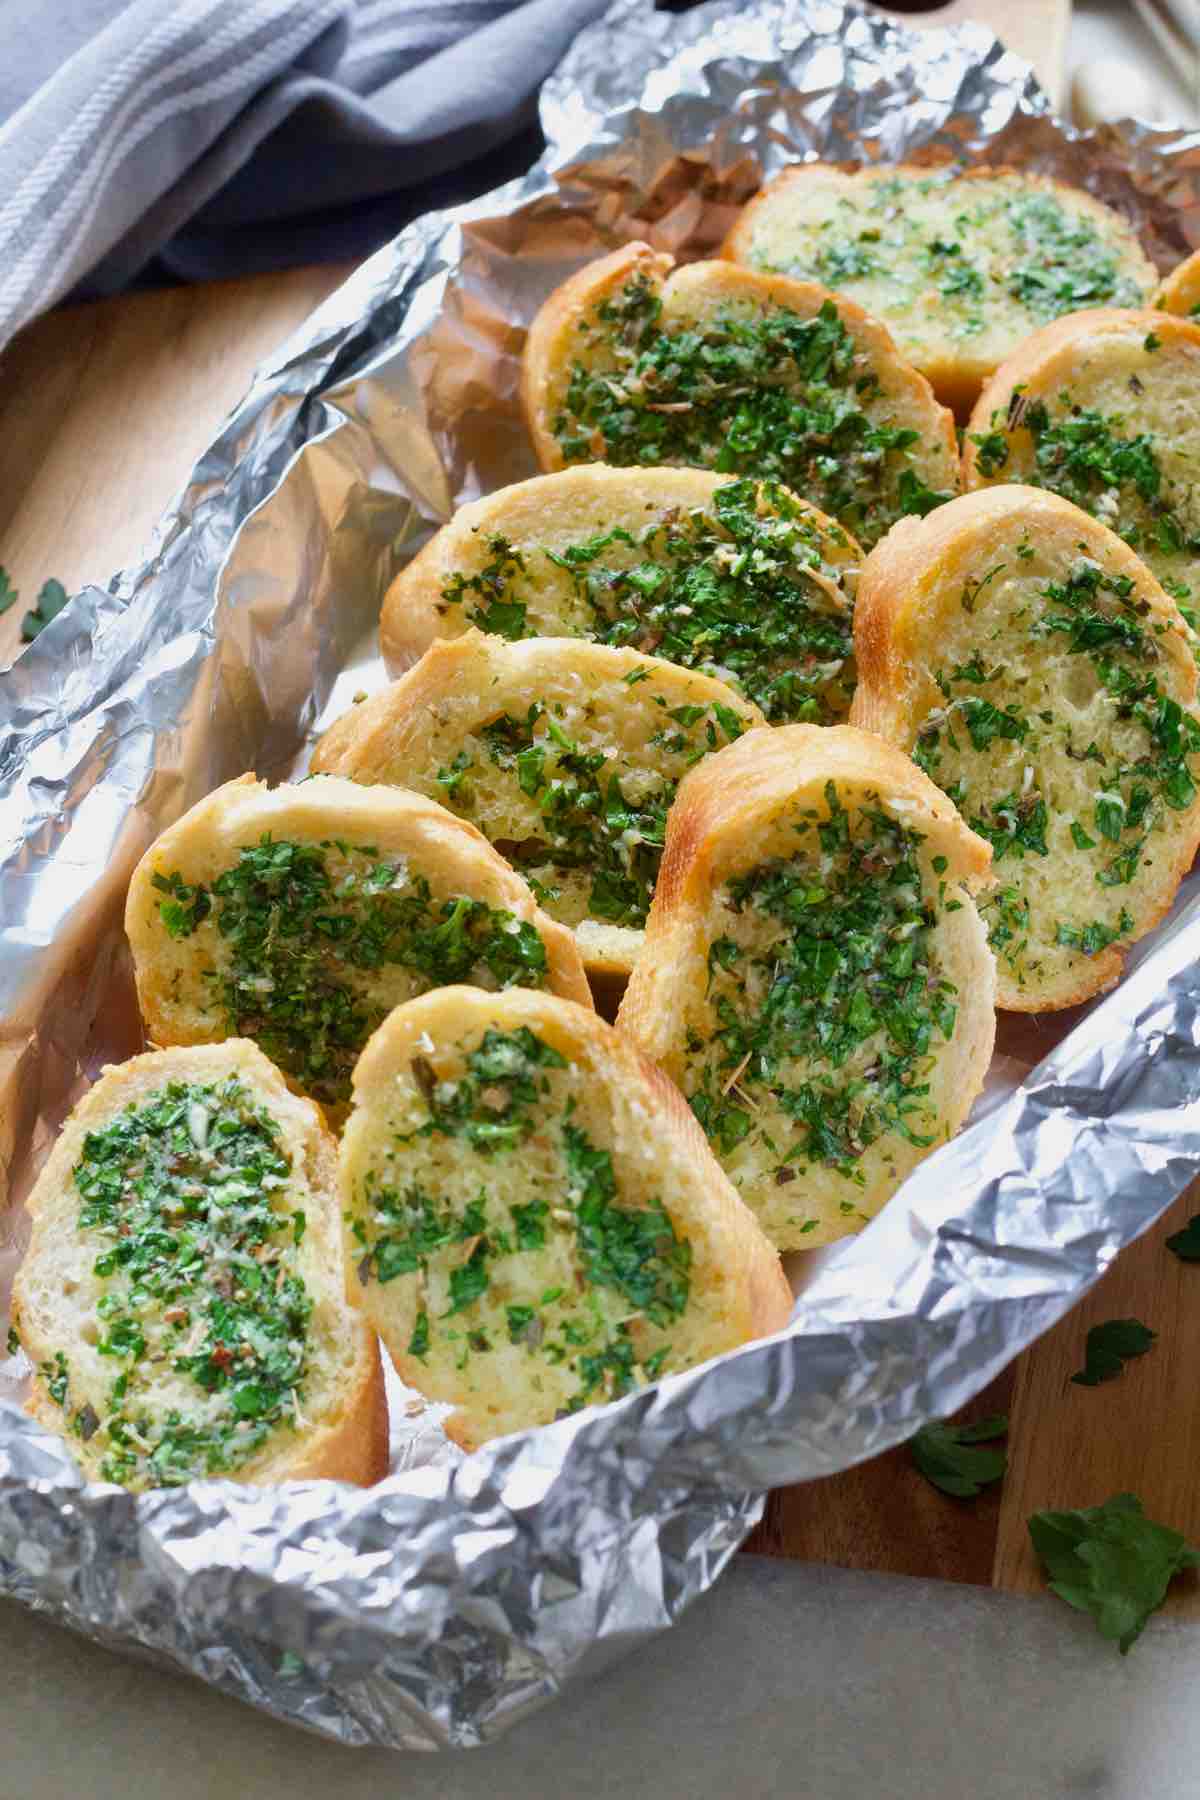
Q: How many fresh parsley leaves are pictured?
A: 6